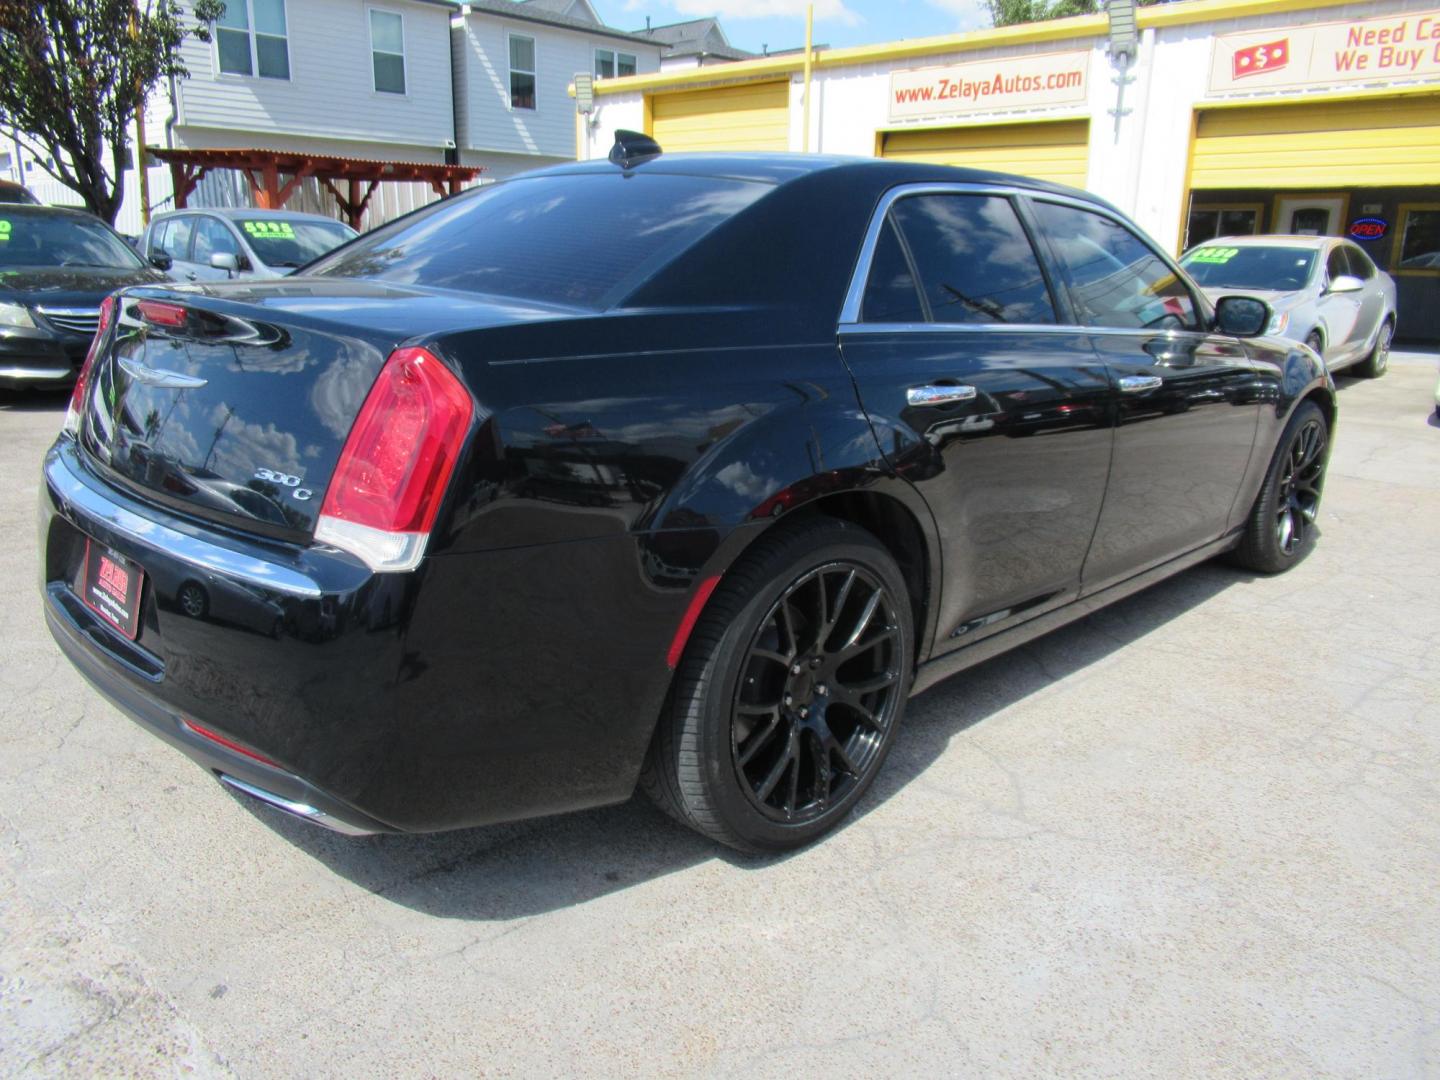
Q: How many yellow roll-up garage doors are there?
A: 3